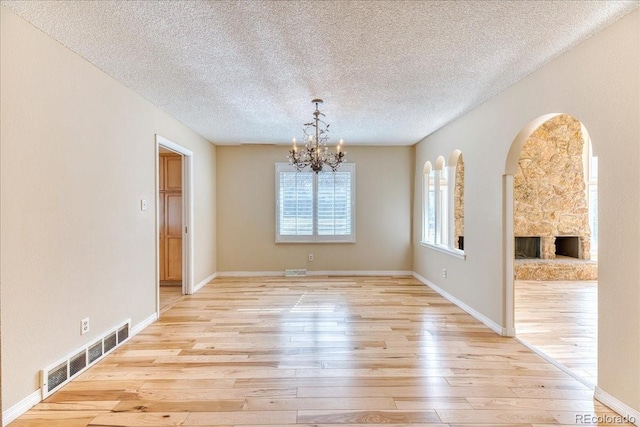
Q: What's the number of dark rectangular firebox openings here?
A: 2